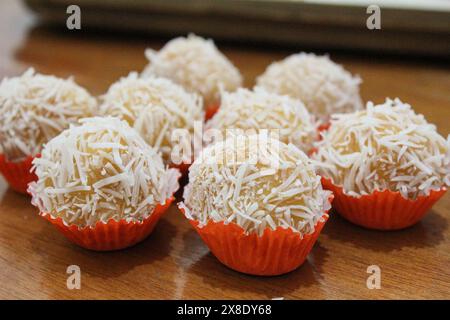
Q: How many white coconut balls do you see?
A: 8